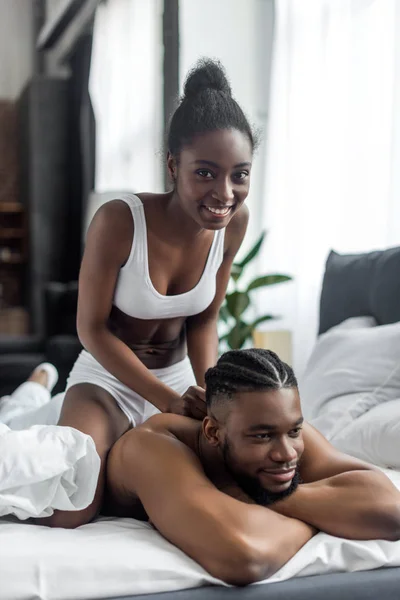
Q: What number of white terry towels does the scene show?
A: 0